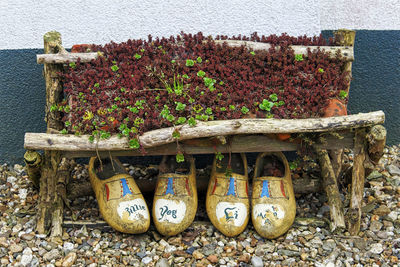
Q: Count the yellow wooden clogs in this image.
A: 4